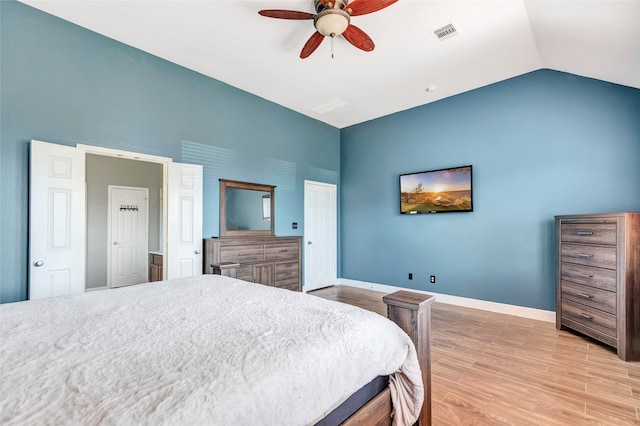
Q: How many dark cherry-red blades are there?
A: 5